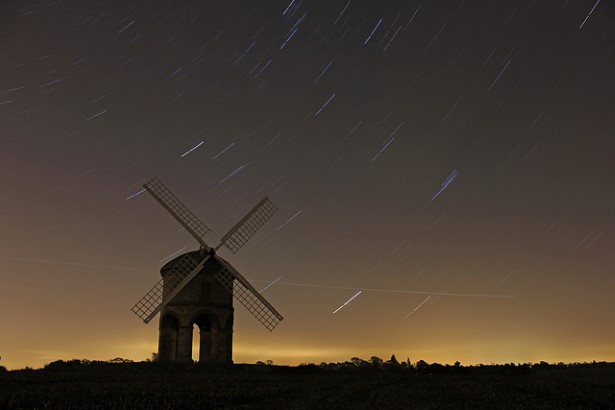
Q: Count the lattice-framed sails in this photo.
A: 4